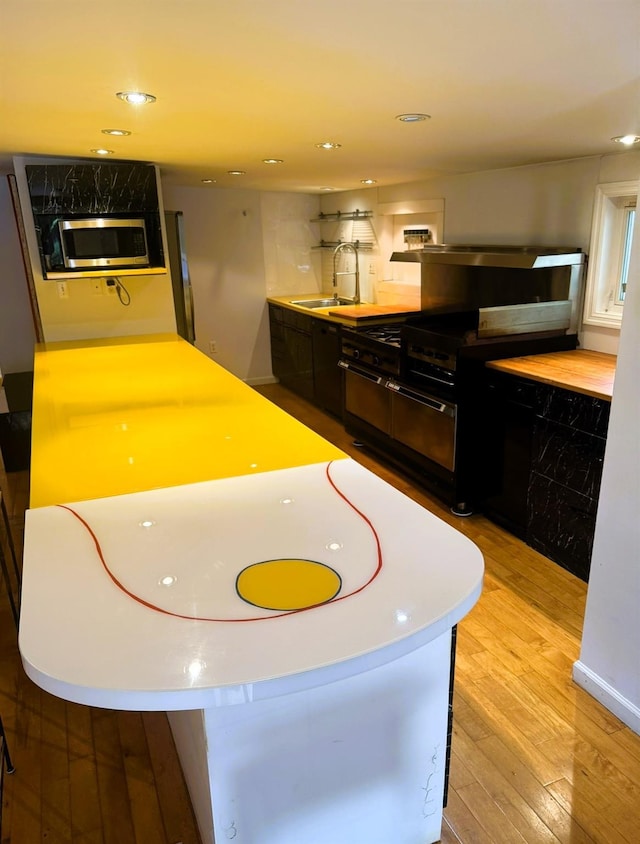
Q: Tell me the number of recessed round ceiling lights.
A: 11